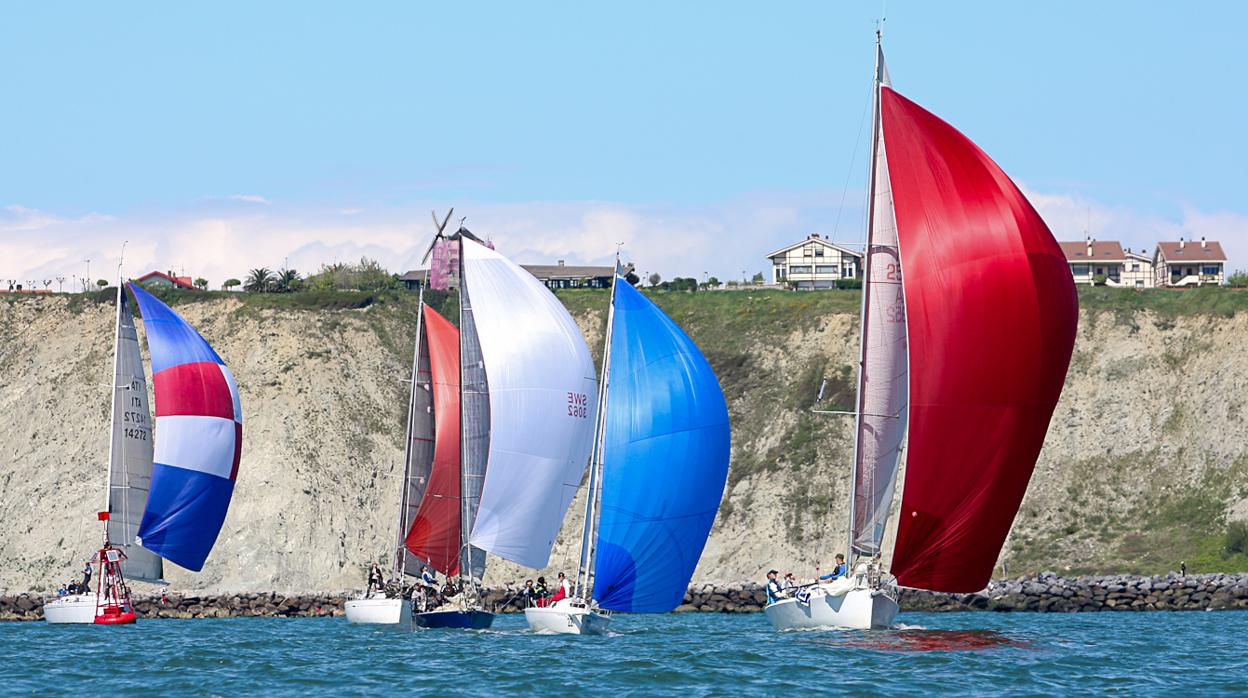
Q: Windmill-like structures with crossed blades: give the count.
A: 1